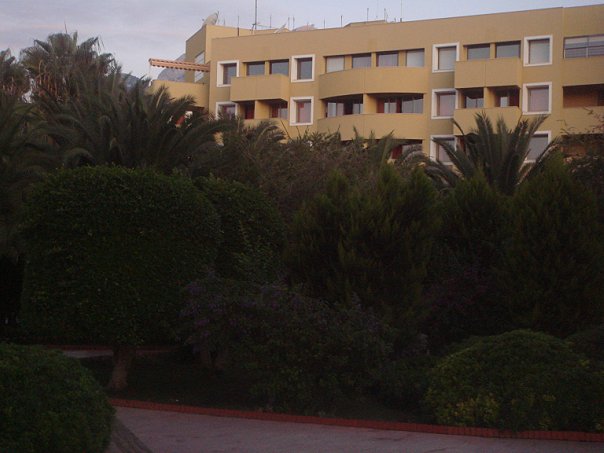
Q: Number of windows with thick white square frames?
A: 10